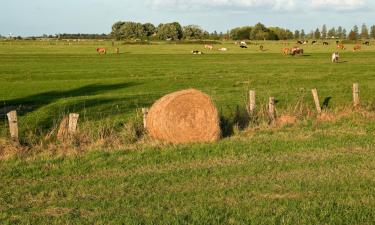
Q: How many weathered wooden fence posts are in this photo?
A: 7